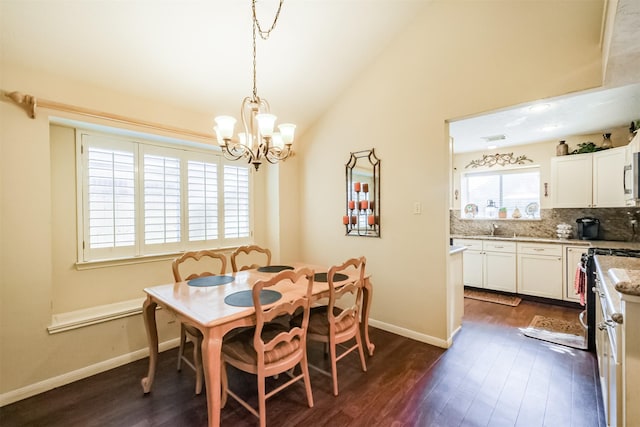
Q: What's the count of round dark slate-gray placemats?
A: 4